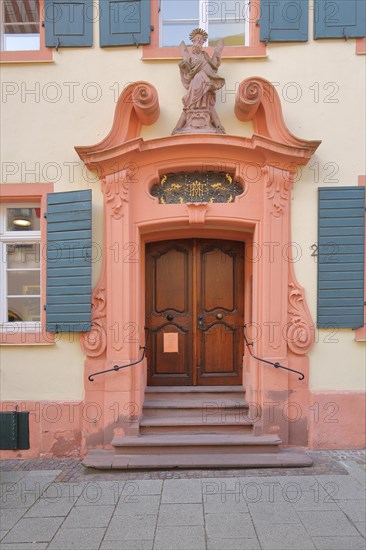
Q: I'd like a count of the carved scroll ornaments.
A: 4